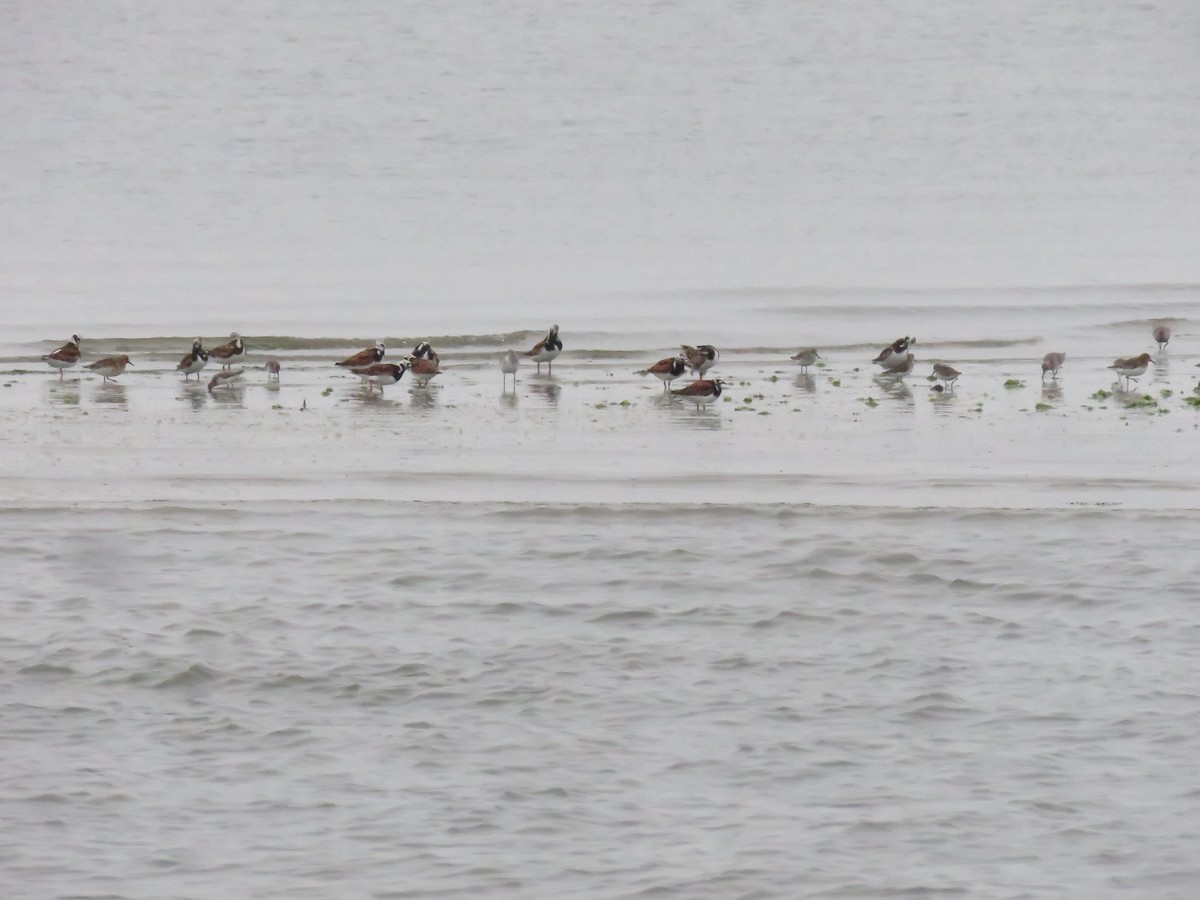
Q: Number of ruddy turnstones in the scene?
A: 12